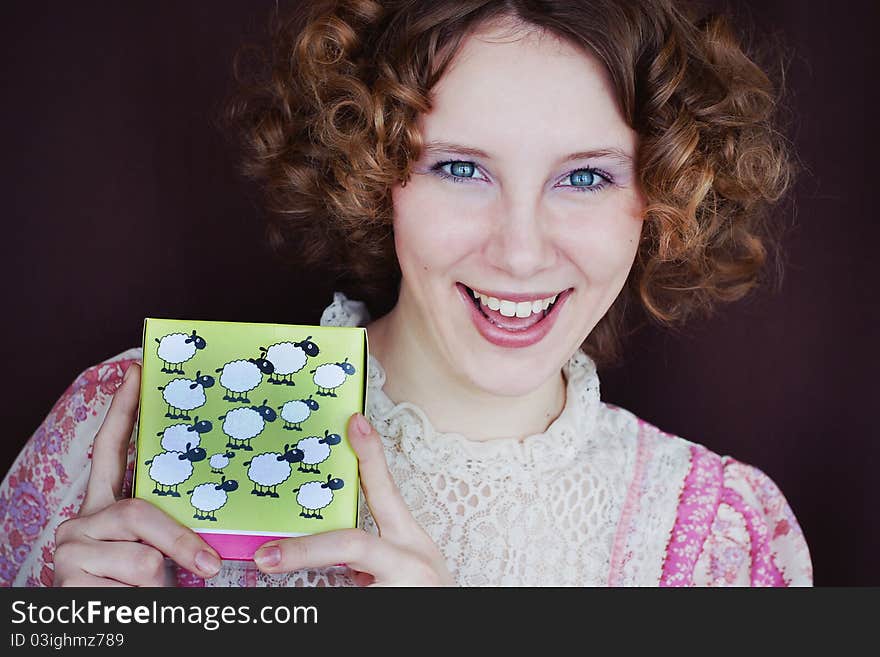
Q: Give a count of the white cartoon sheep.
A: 14